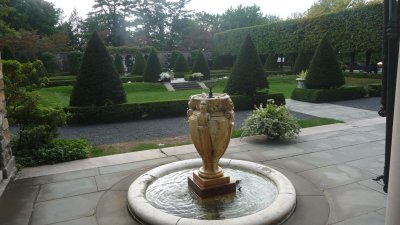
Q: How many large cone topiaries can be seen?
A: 3